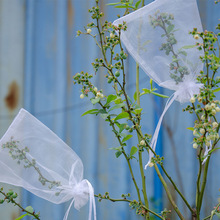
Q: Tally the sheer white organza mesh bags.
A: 2